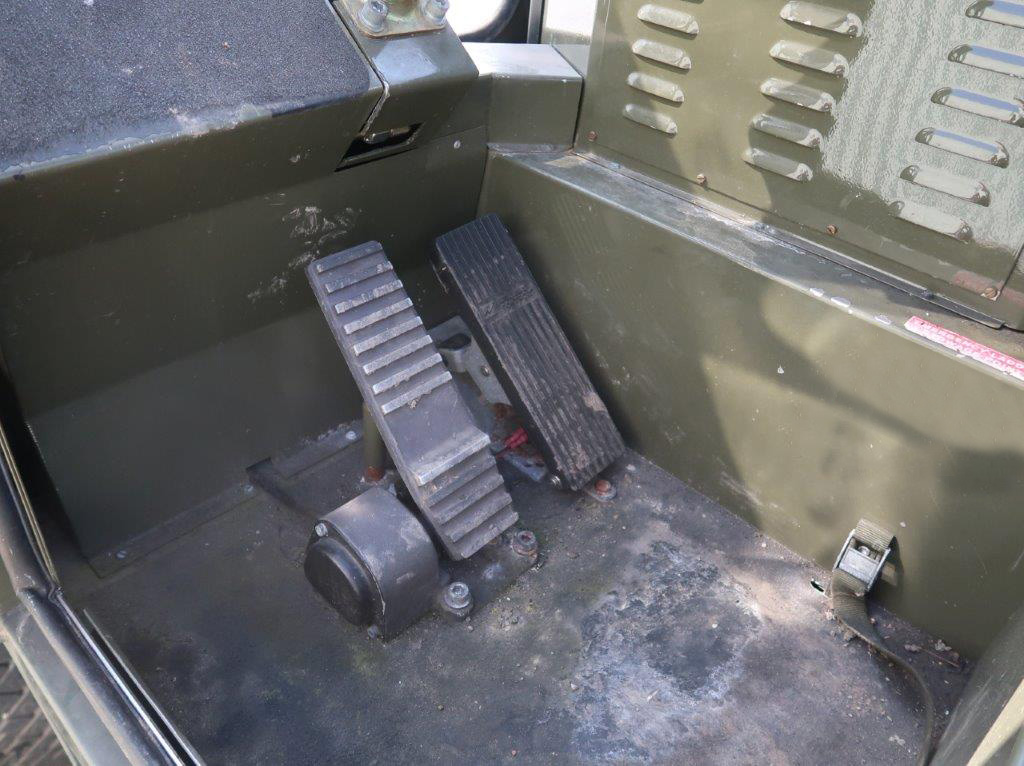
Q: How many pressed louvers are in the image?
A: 15